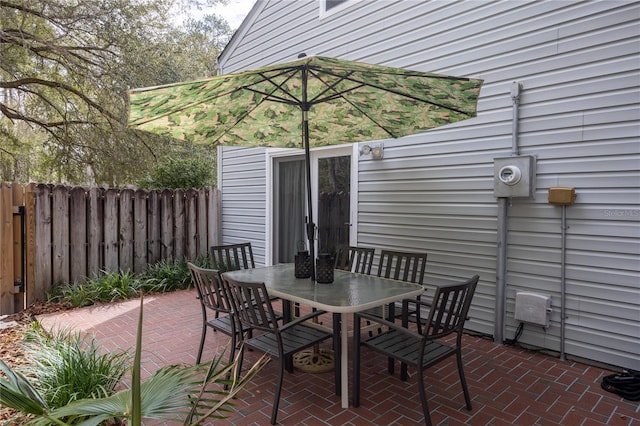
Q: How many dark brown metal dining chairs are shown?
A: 6